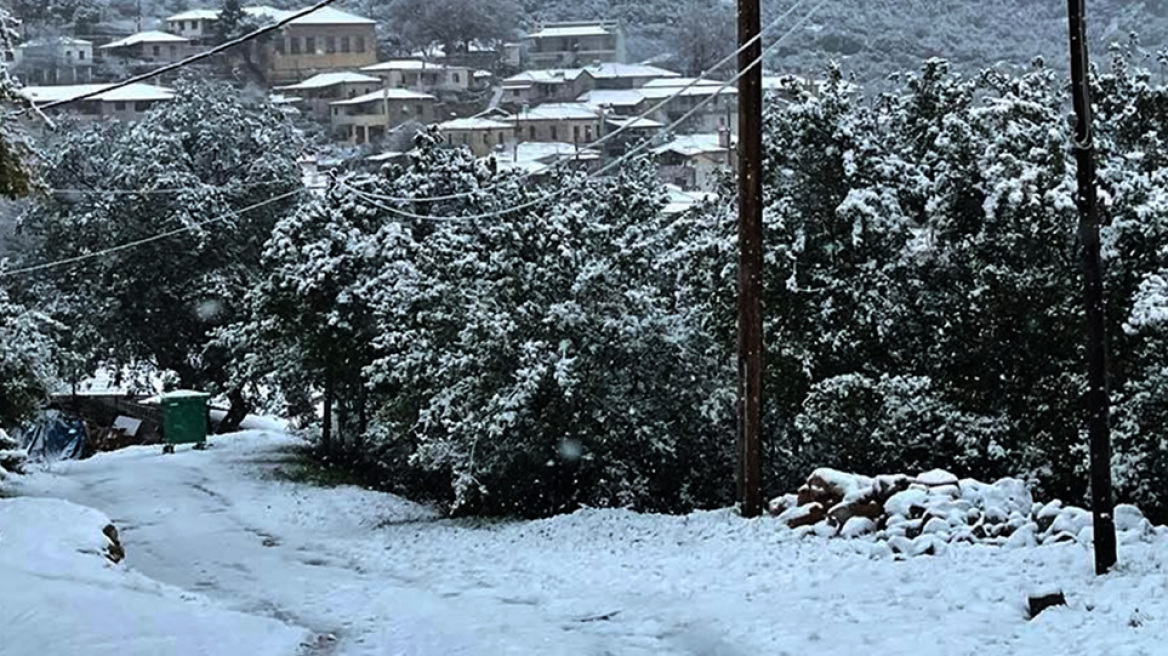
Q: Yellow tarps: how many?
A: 0